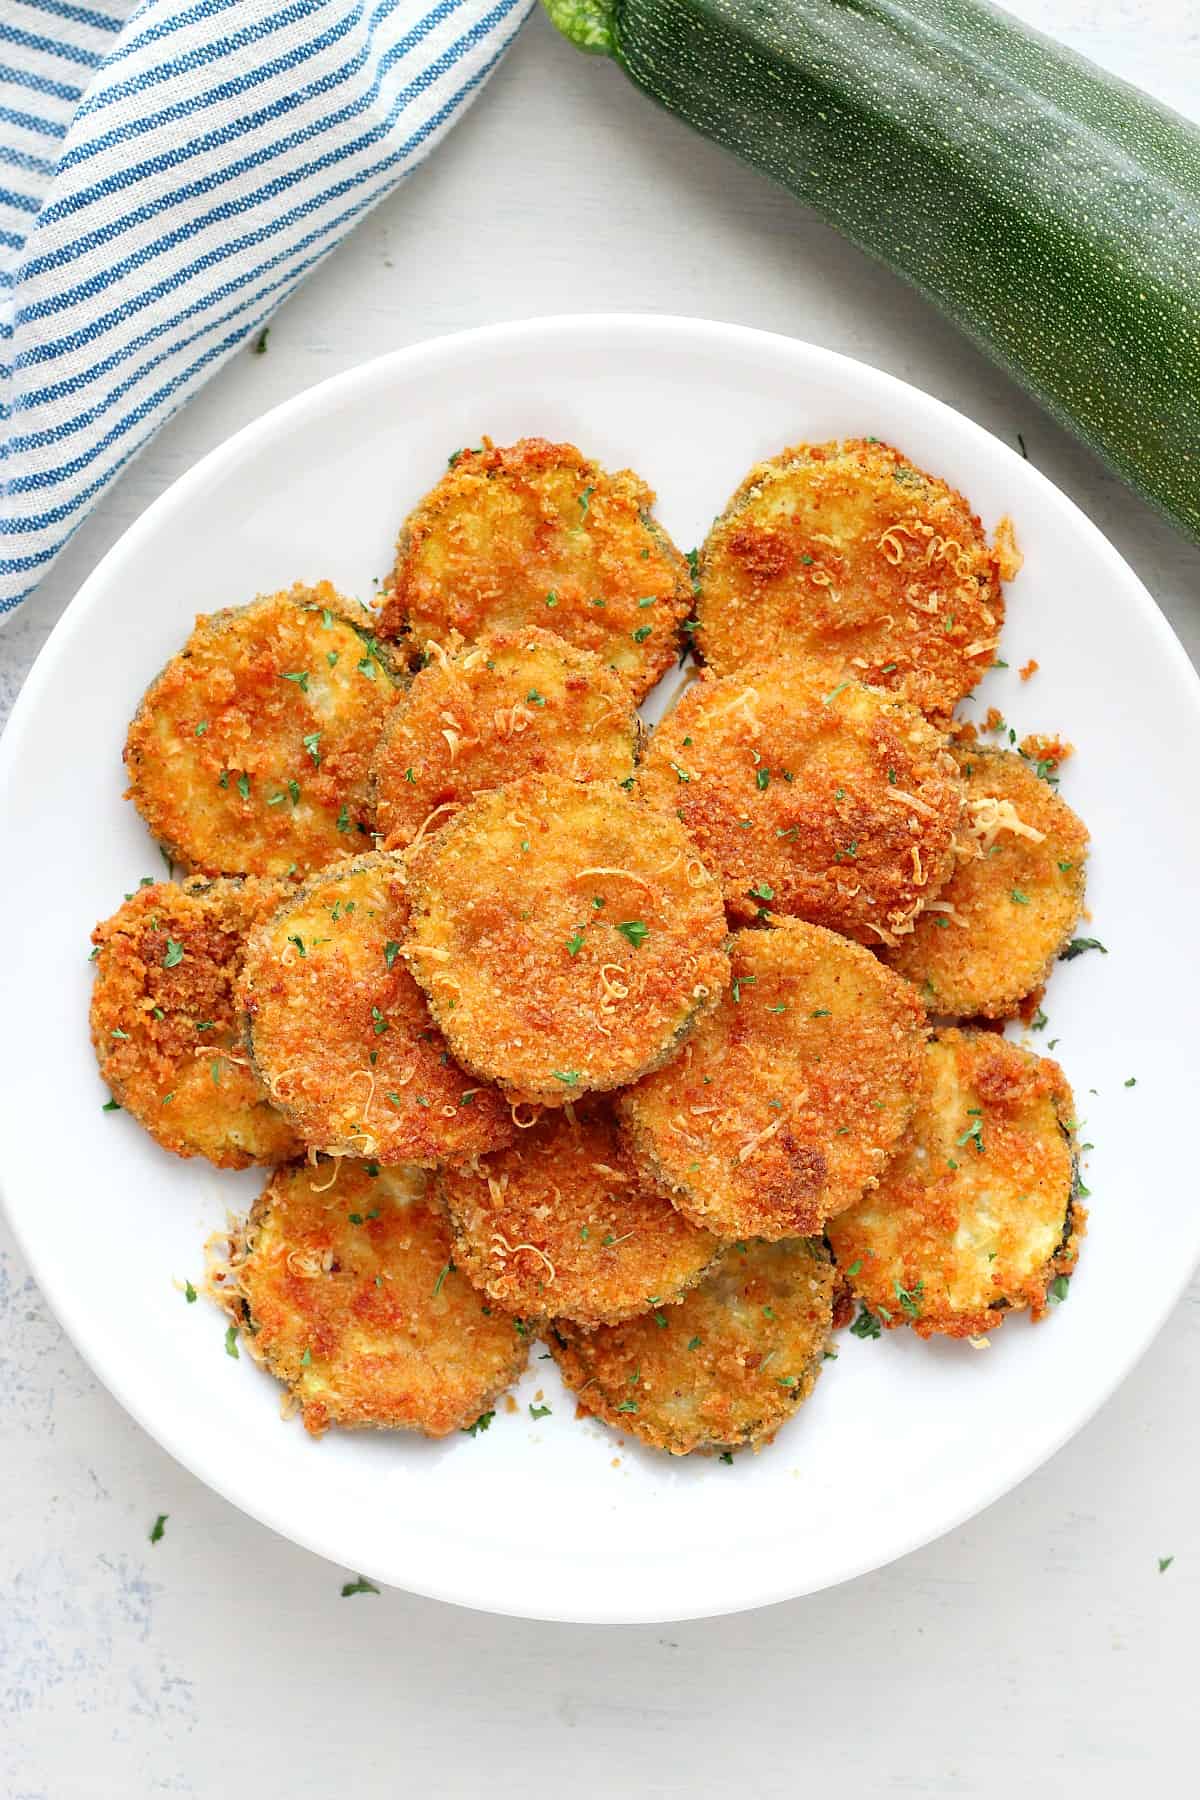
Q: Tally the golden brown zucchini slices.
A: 14